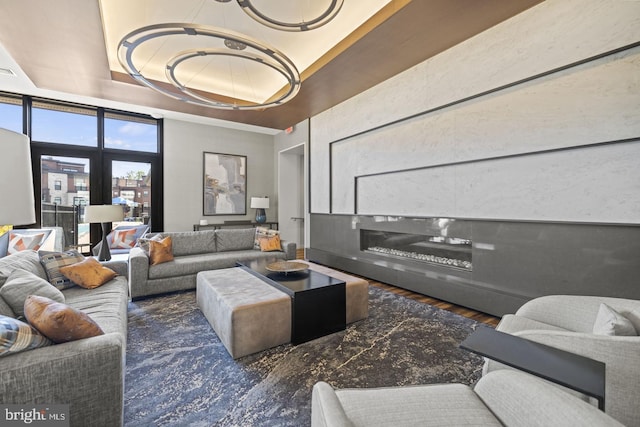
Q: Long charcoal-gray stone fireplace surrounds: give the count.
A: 1